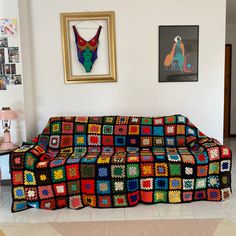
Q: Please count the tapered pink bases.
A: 1